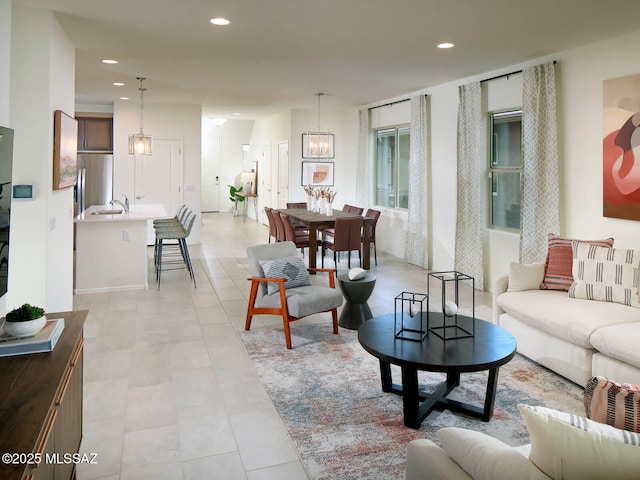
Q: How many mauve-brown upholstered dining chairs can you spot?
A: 8